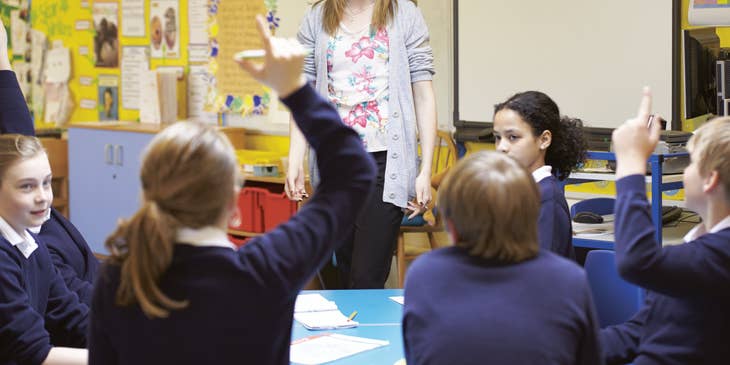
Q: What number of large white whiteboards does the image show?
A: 1